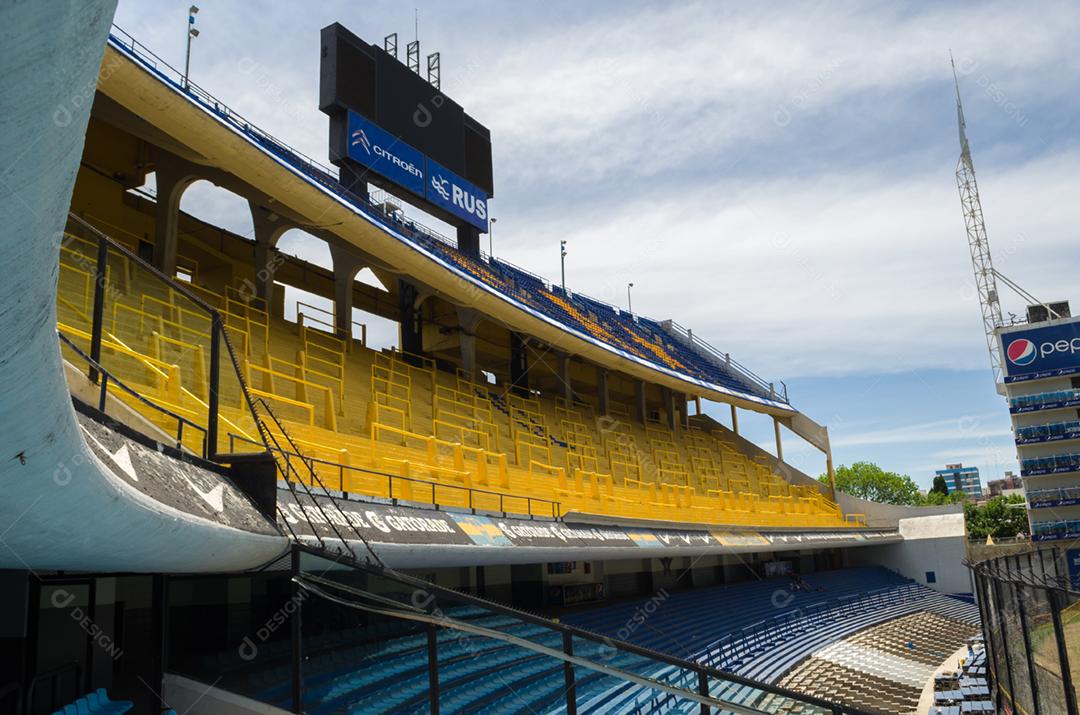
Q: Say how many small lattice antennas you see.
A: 3